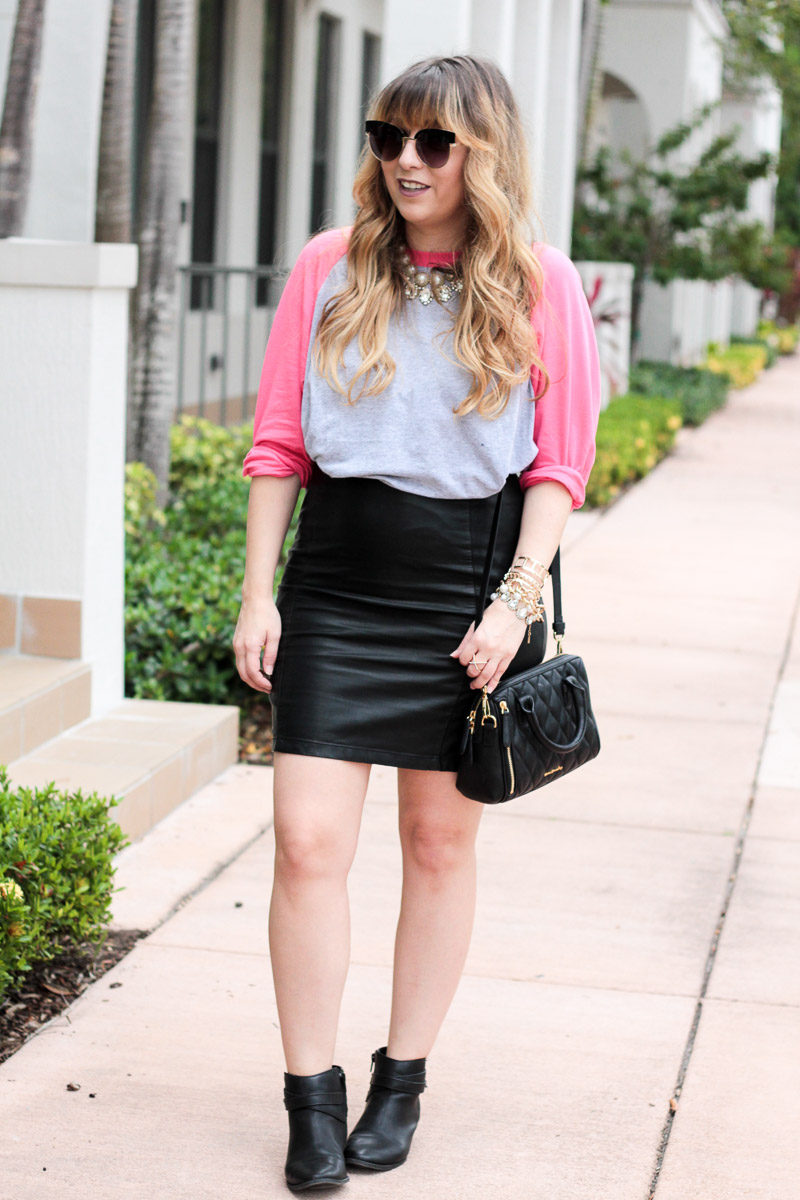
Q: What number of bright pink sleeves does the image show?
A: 2